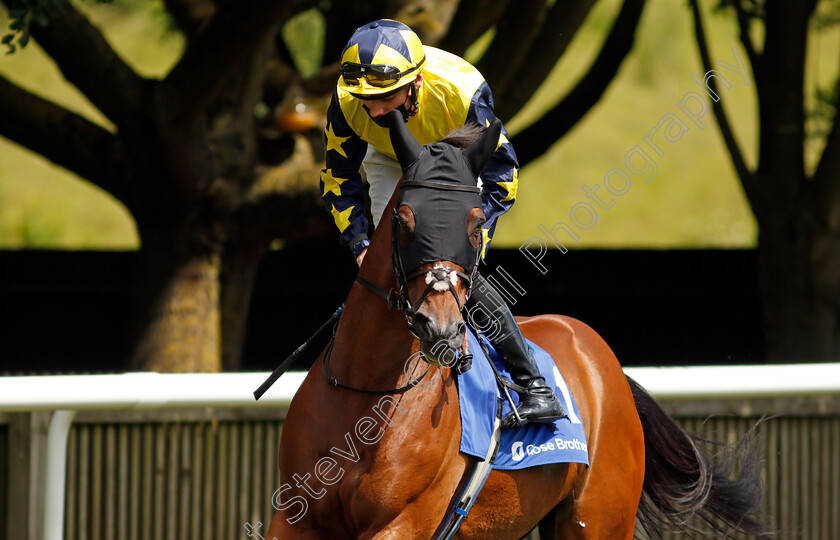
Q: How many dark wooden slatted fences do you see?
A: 1